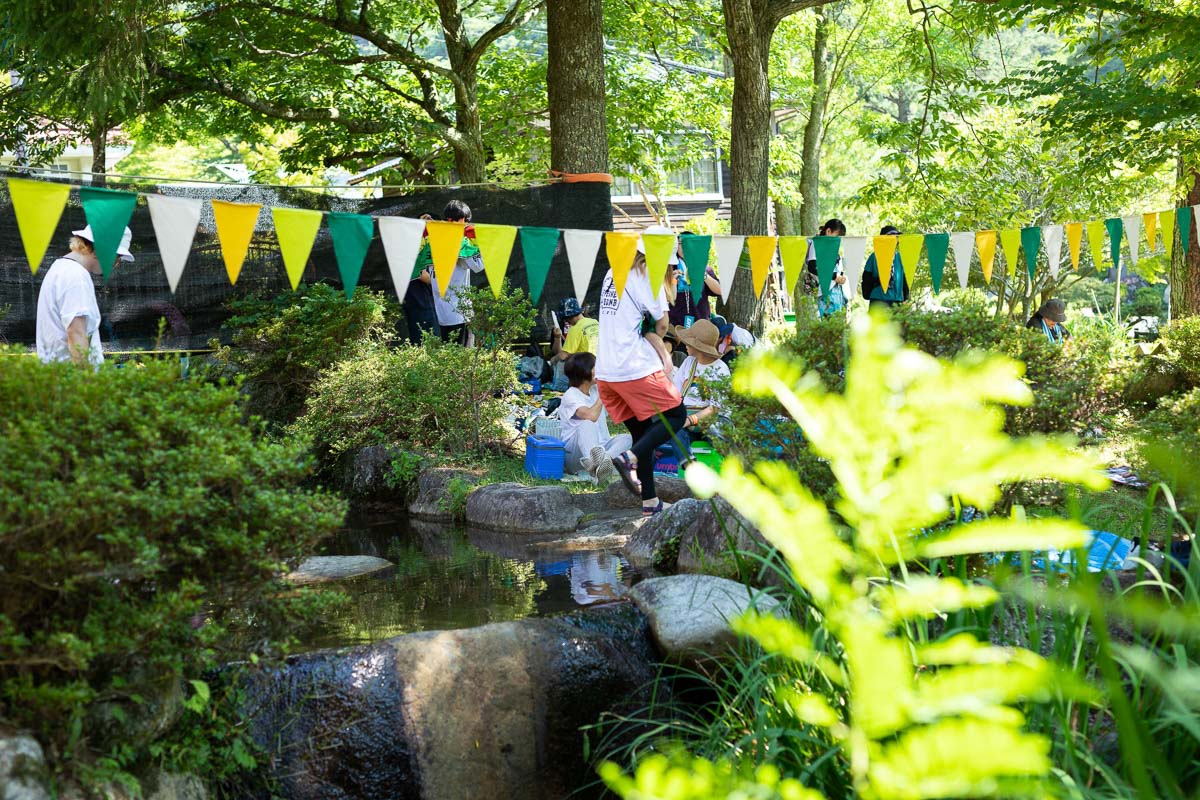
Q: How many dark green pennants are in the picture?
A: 9